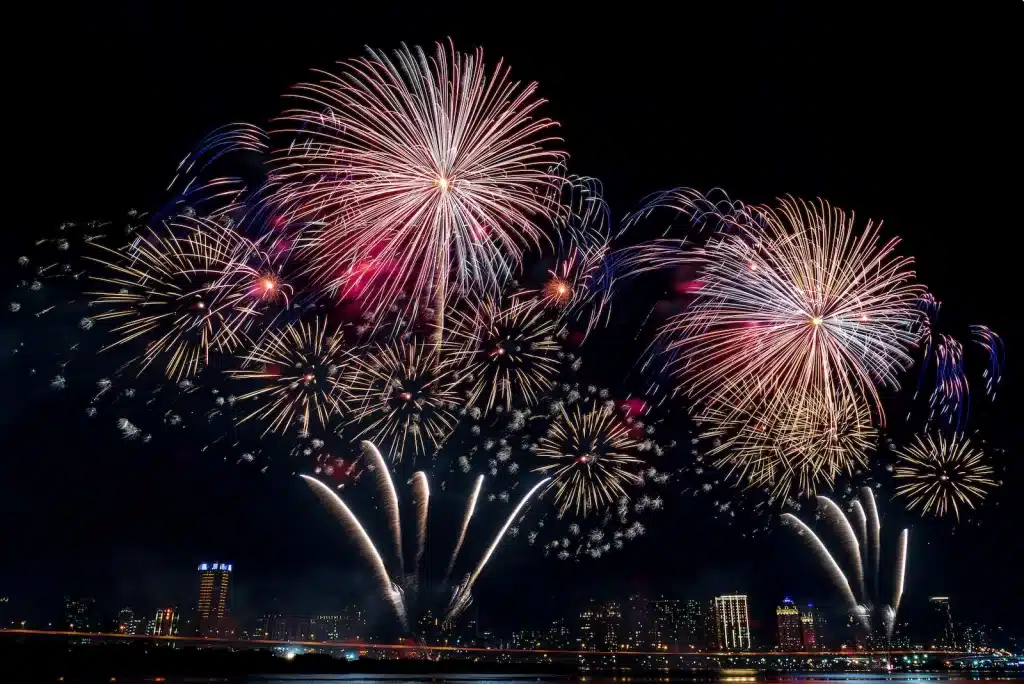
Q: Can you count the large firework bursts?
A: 2